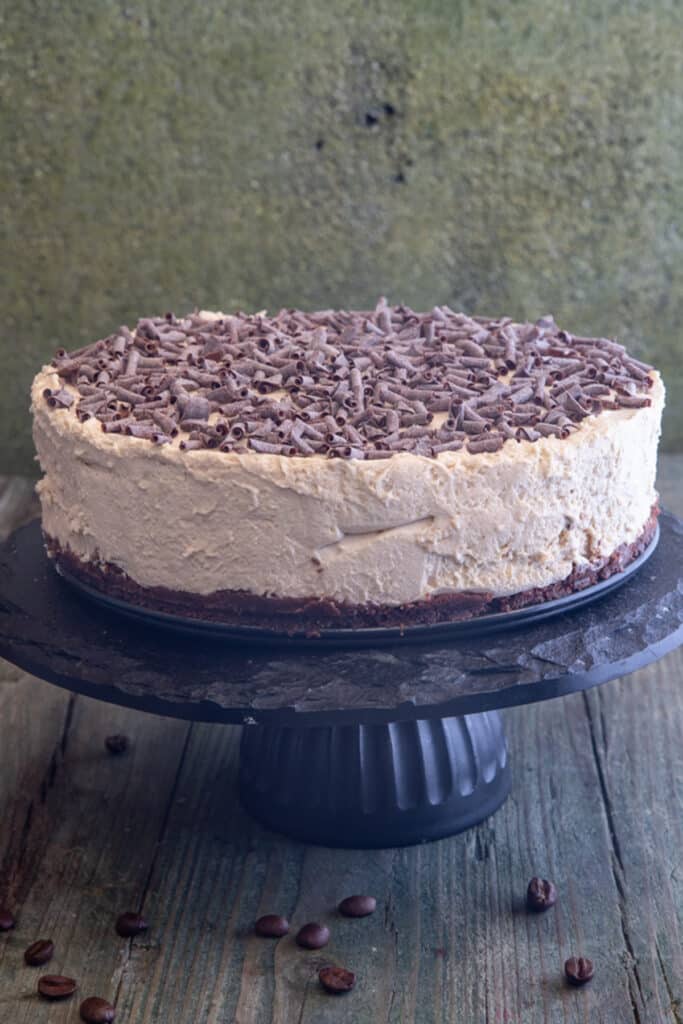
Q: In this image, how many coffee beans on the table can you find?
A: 12